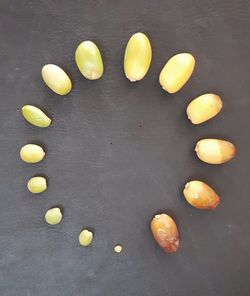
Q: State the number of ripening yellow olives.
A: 14